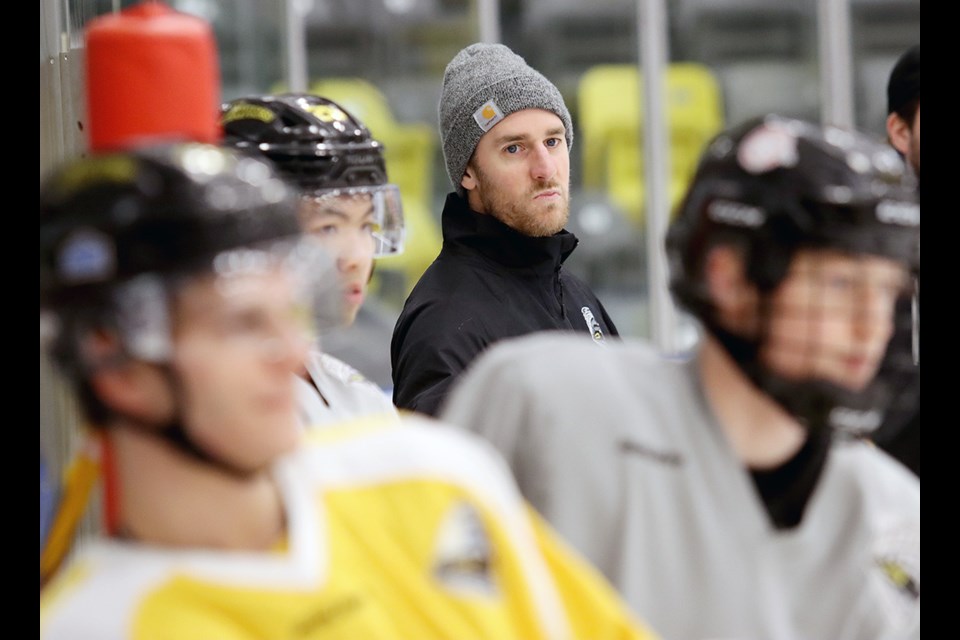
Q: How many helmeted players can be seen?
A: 3